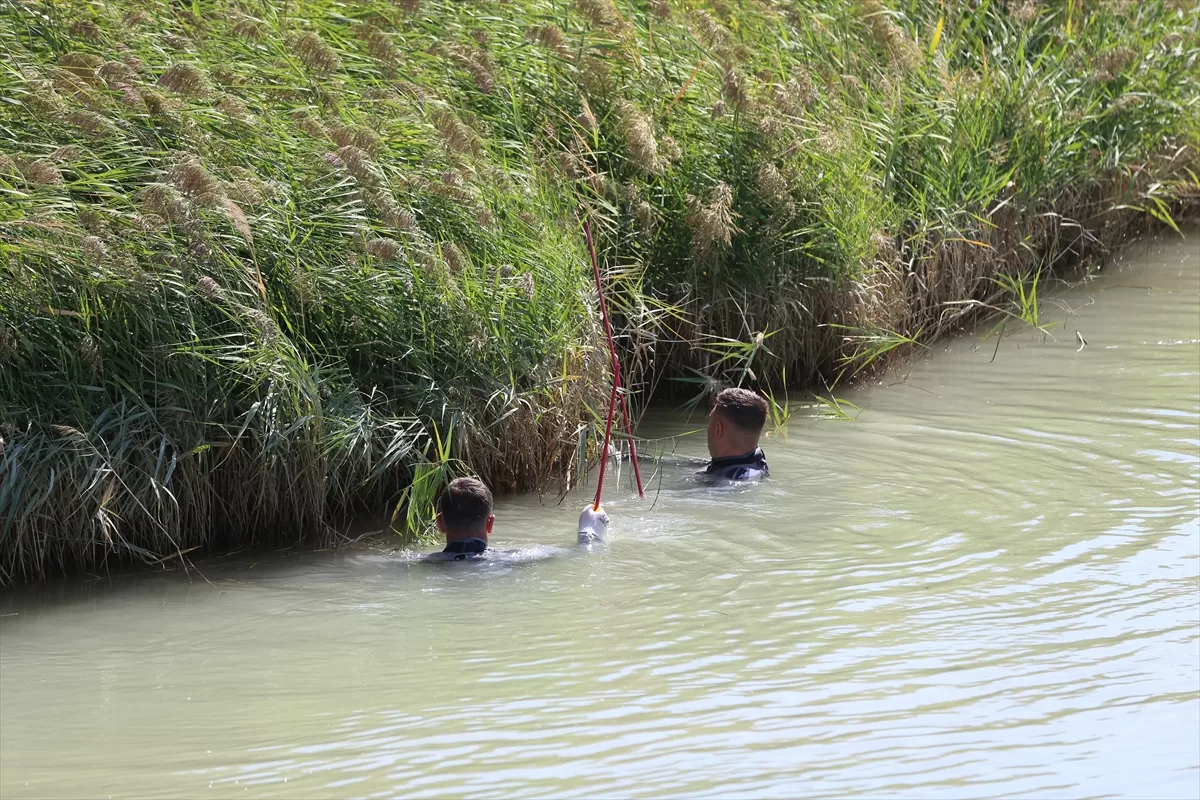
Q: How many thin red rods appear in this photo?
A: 2